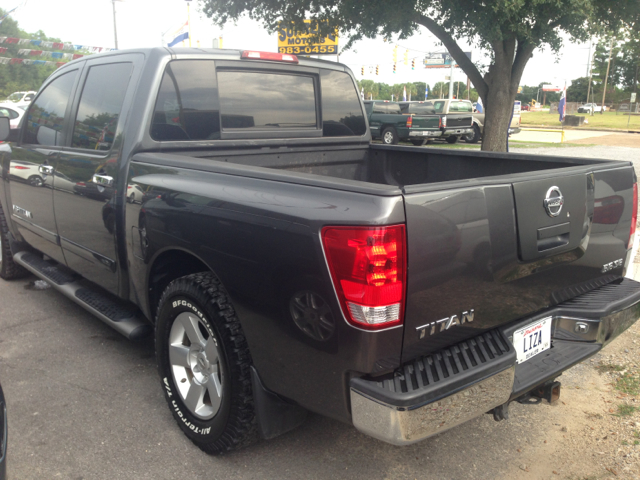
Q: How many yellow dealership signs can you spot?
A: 1